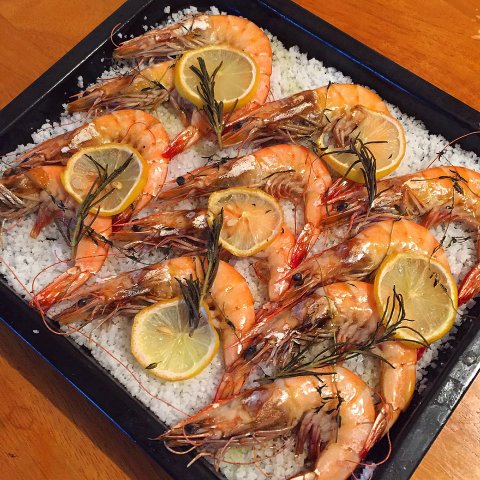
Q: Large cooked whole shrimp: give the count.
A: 12